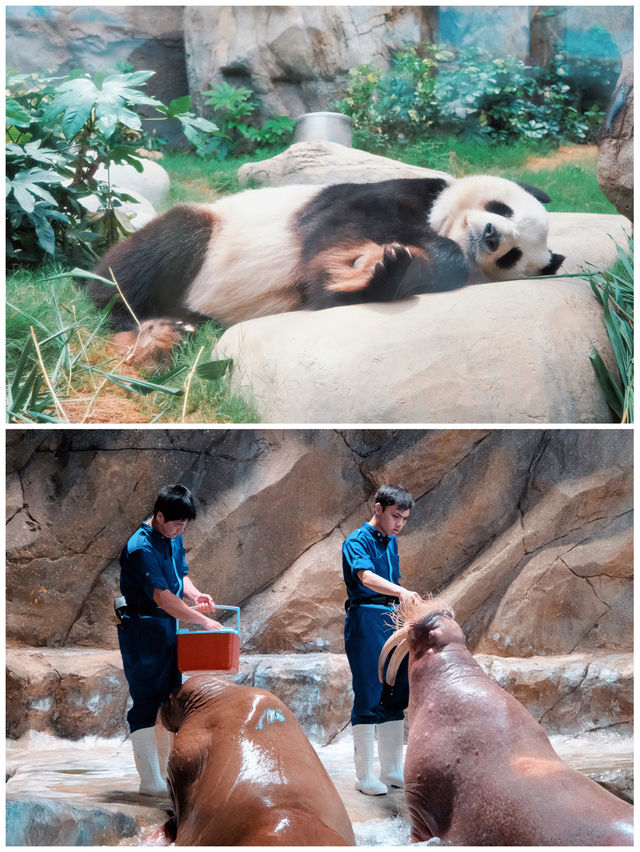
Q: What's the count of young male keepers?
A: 2